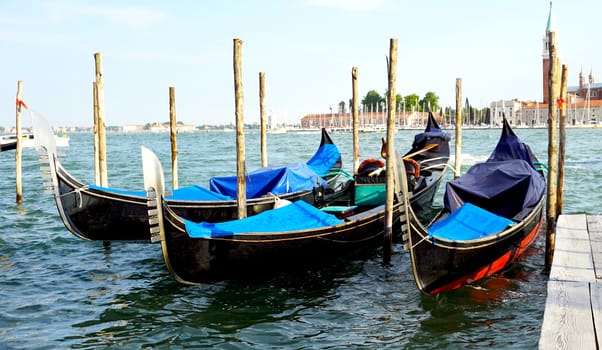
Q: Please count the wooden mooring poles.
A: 11